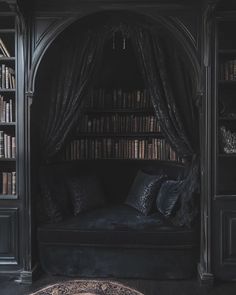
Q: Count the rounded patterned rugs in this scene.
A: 1